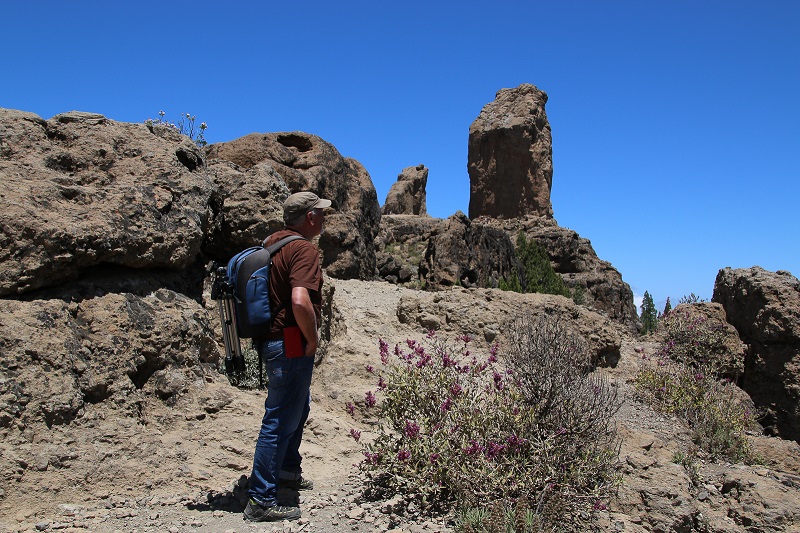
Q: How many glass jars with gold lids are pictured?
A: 0